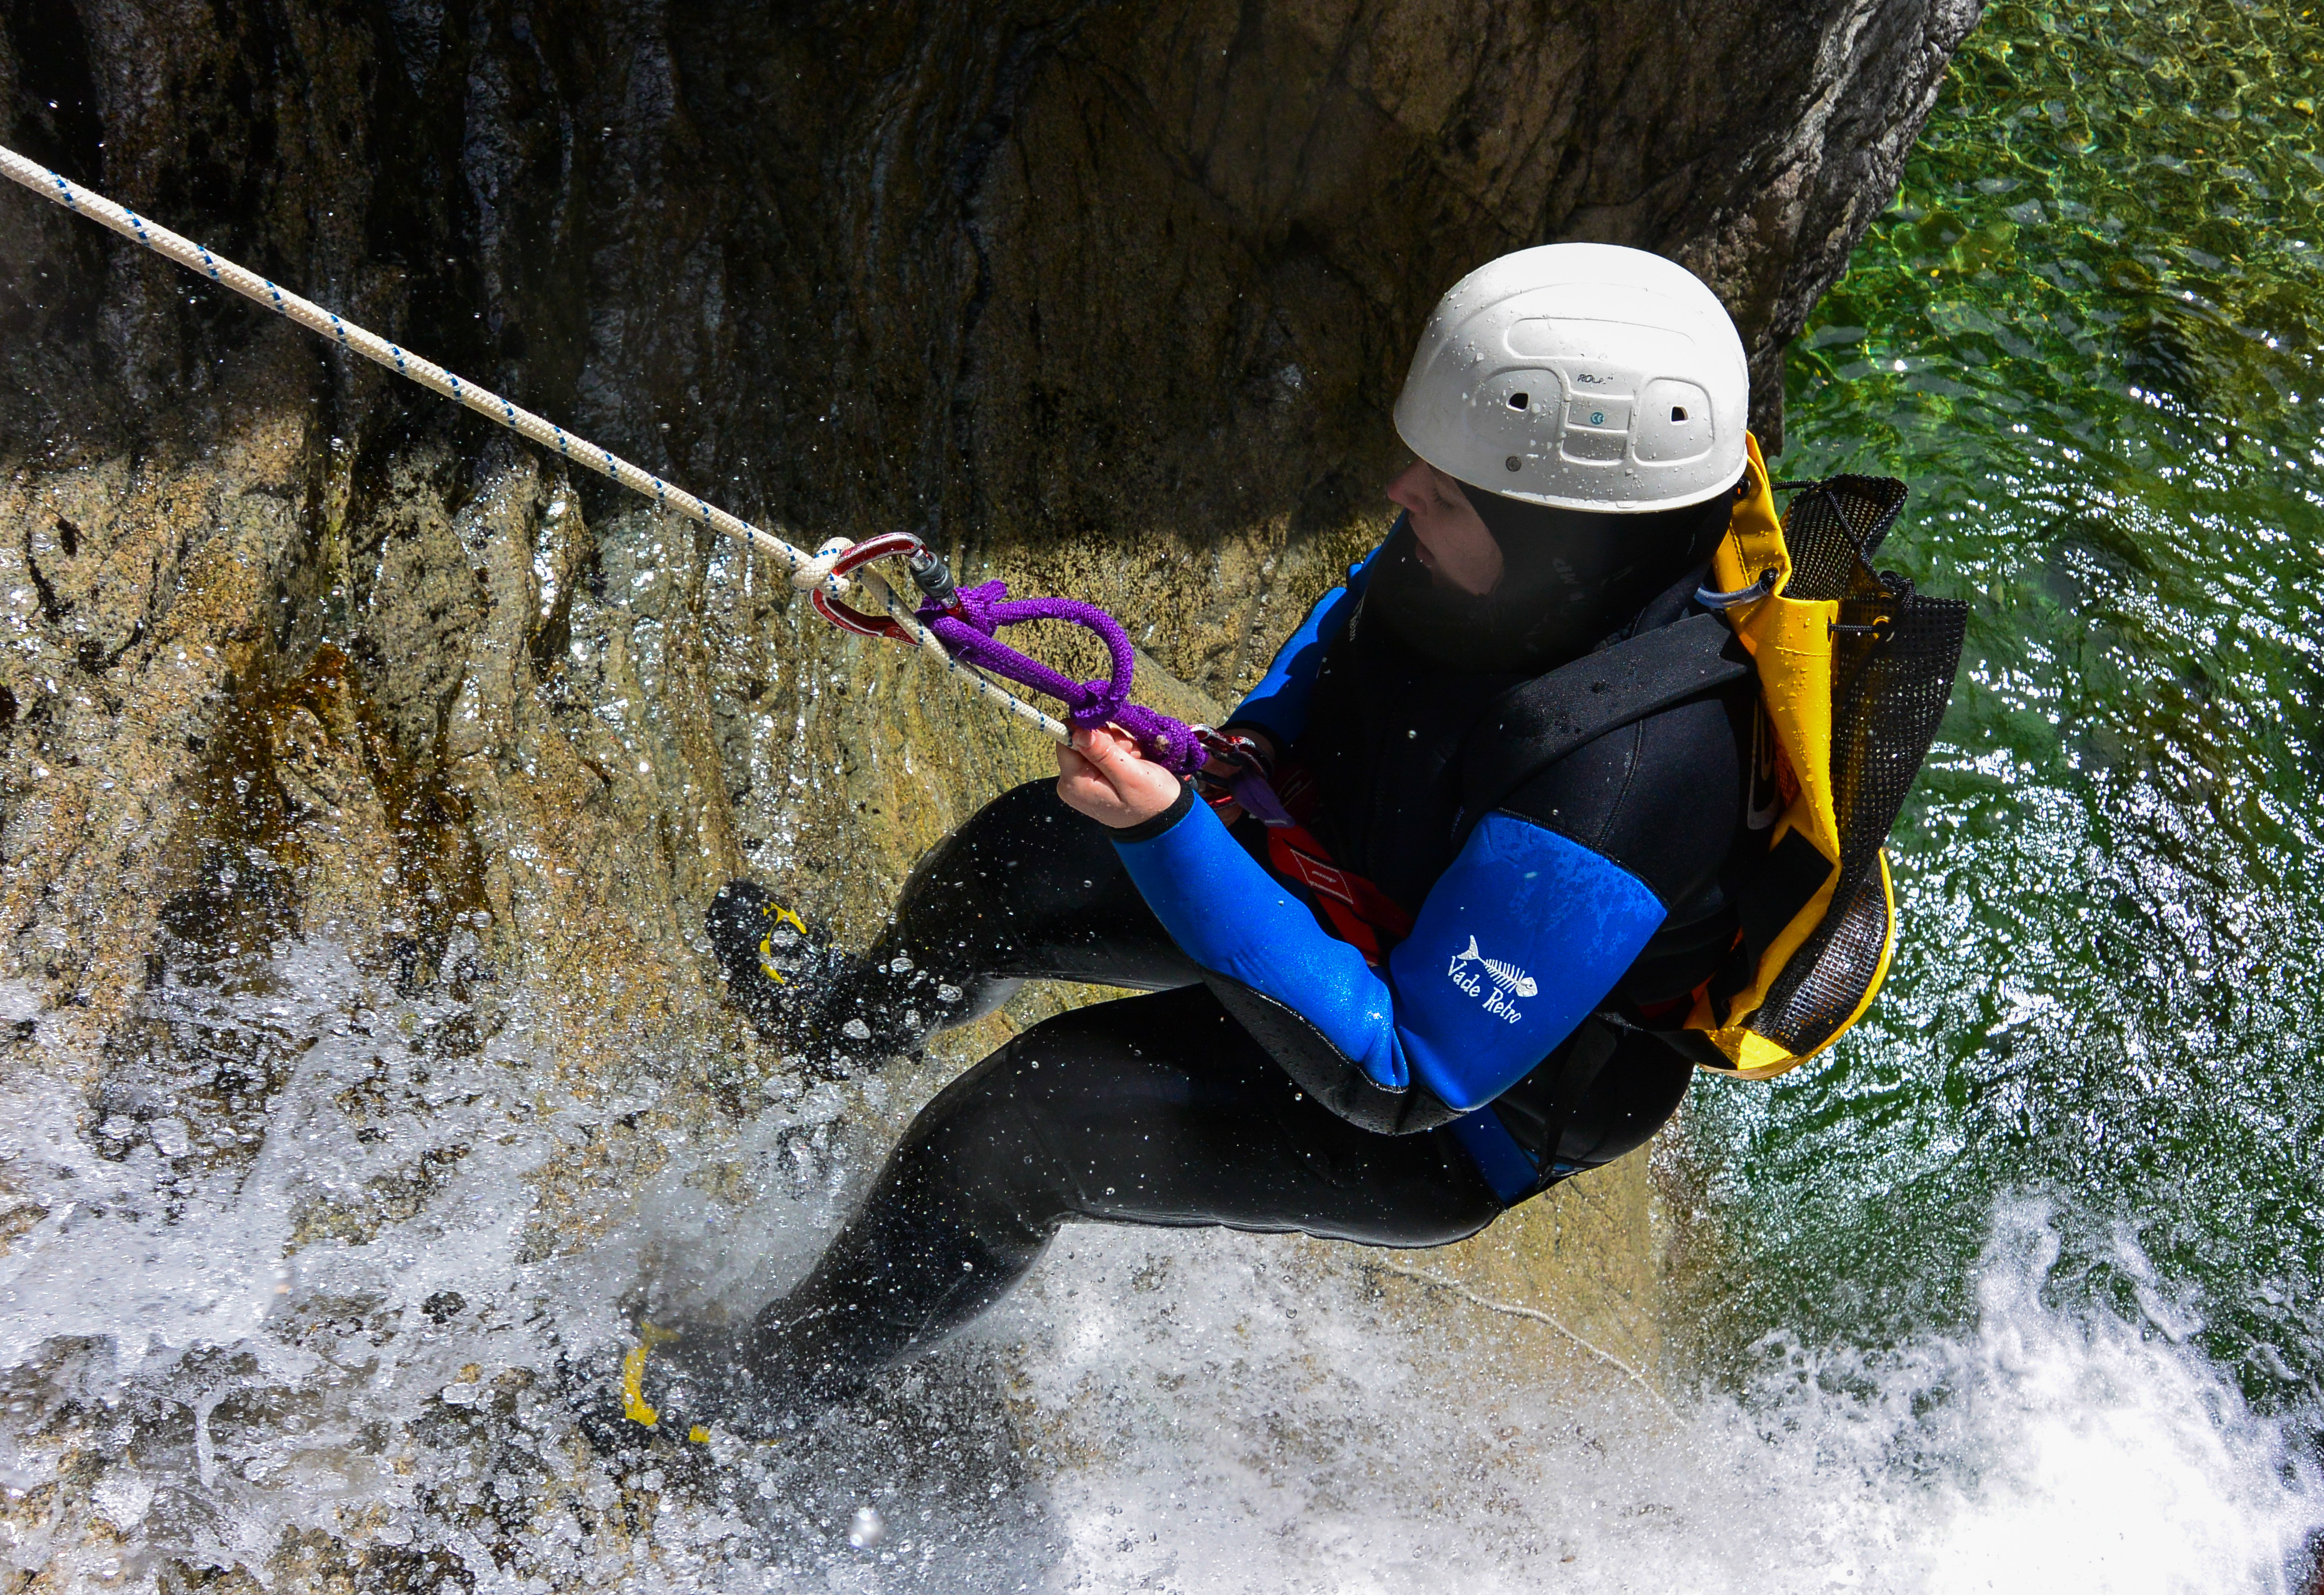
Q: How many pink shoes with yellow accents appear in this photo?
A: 0